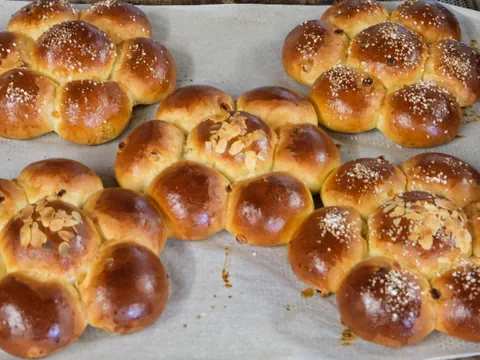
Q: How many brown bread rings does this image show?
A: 5